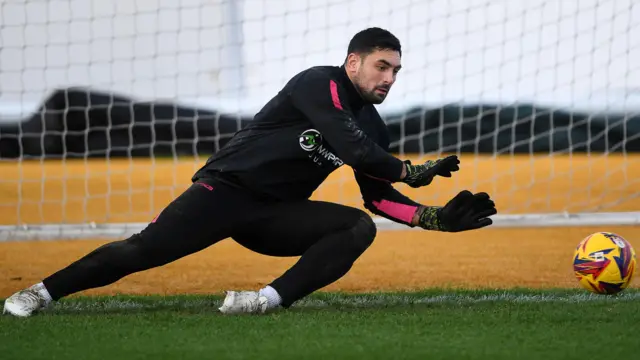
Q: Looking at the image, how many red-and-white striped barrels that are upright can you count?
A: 0